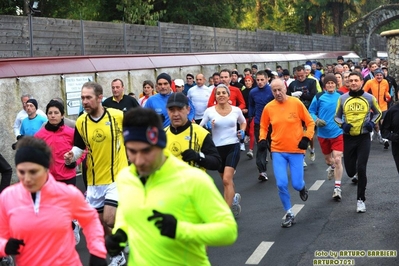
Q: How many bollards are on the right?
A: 0